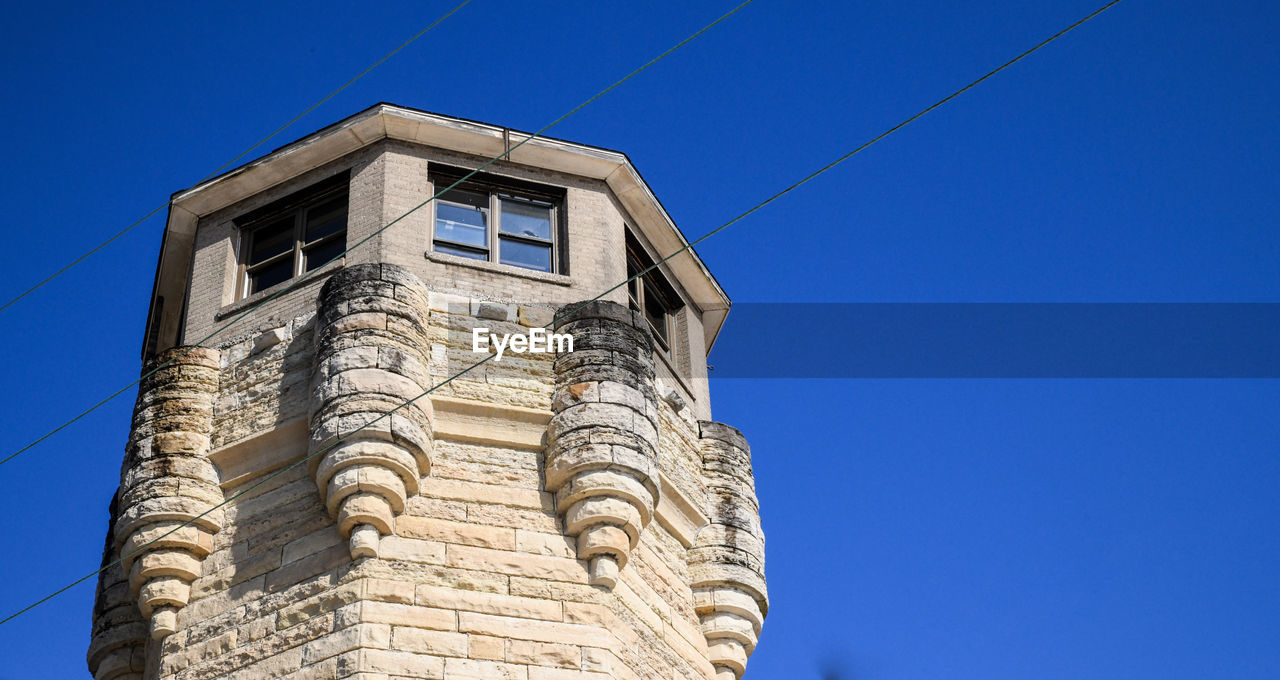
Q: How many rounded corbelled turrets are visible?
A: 5